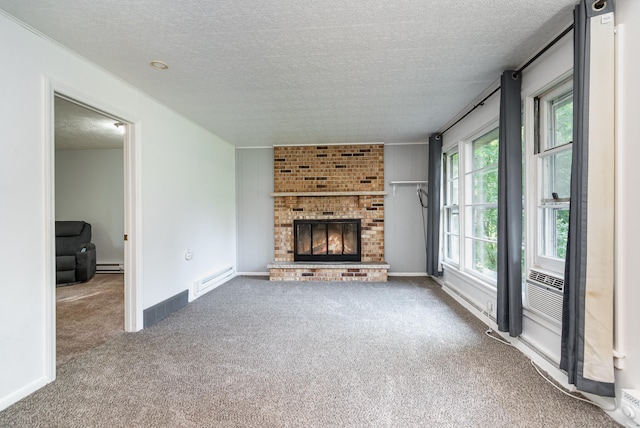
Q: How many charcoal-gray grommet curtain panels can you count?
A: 3